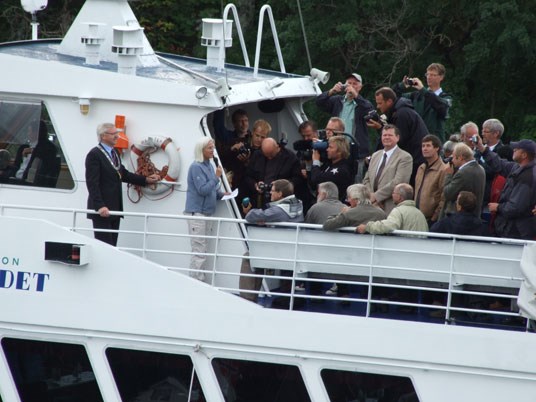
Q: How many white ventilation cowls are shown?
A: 3